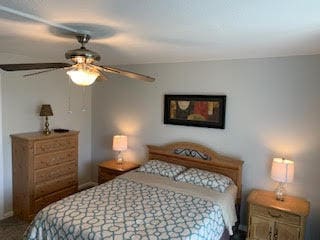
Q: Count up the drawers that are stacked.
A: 5